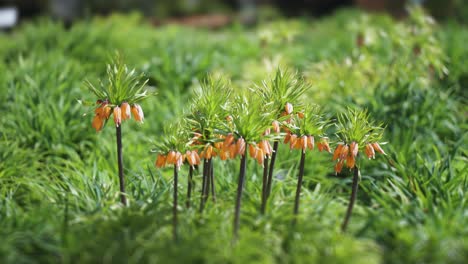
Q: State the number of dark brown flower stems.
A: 11